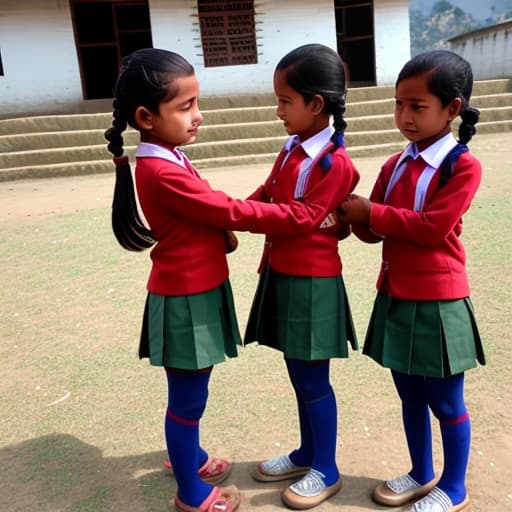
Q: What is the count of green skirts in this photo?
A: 3